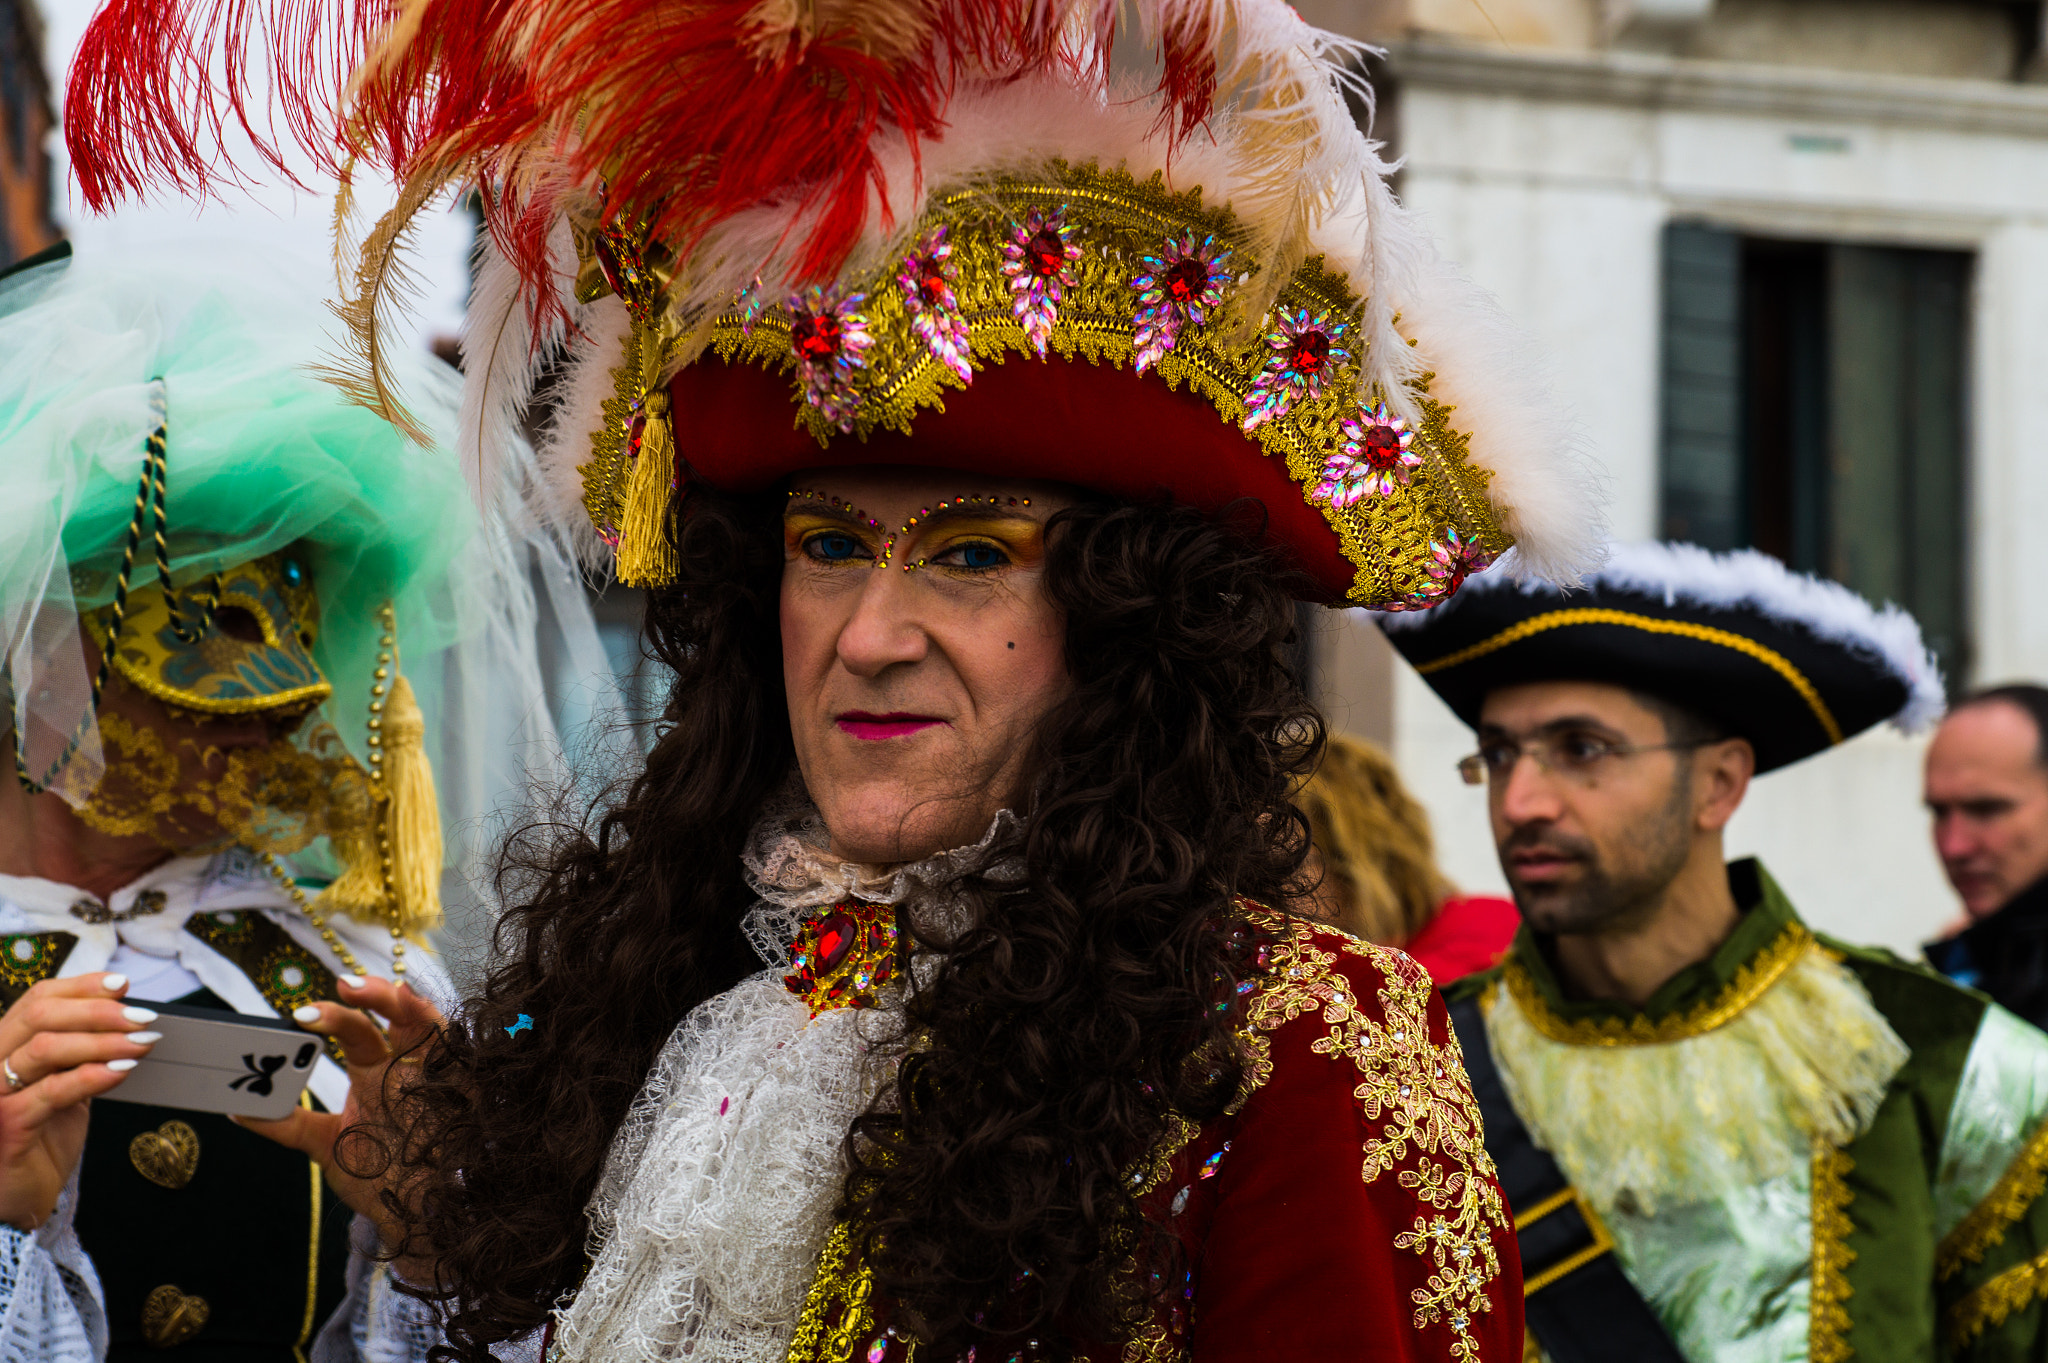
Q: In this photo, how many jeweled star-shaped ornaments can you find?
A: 7